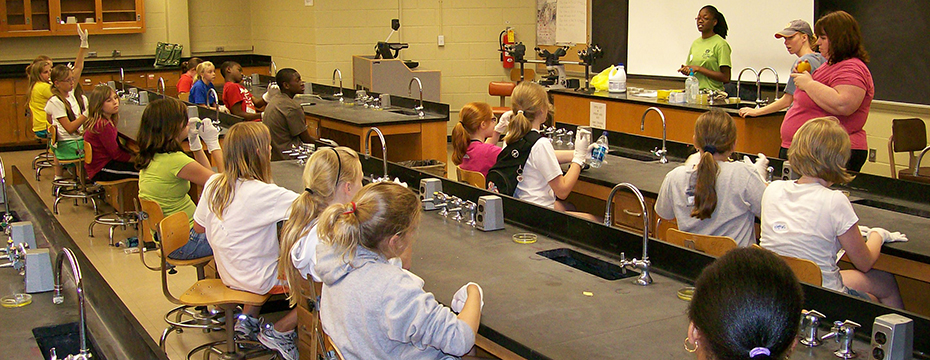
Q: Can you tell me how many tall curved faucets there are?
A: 14